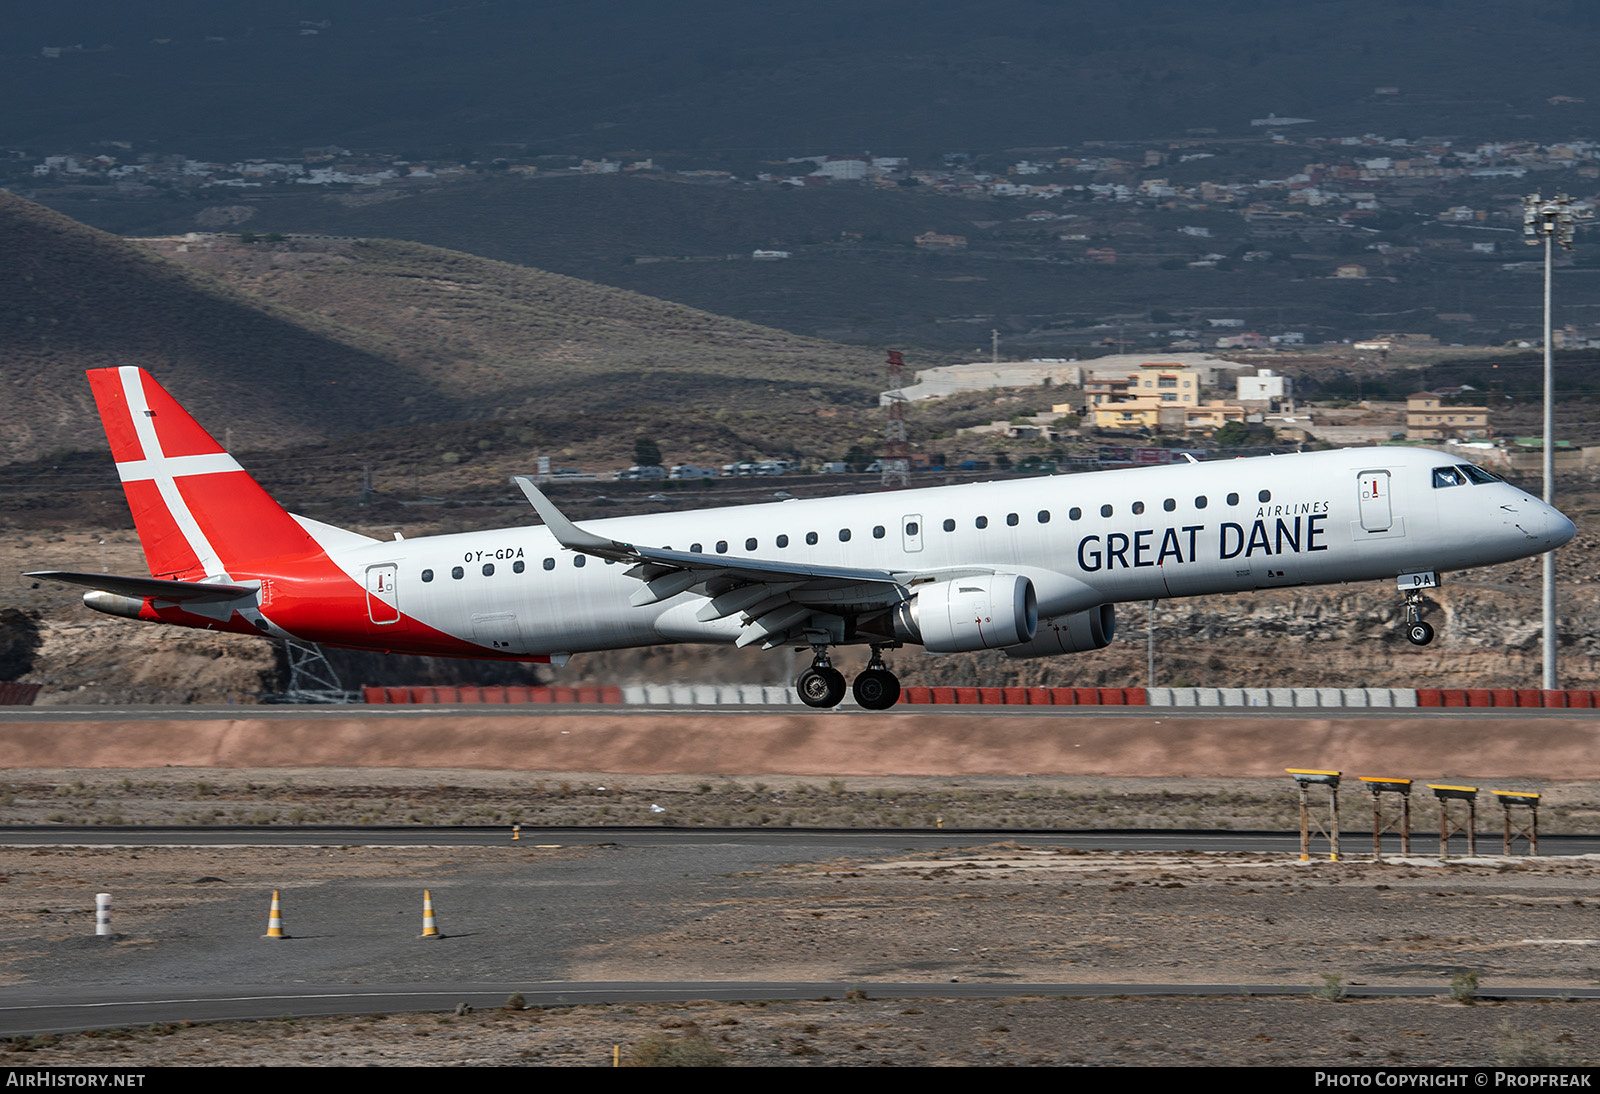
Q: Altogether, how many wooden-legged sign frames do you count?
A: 4